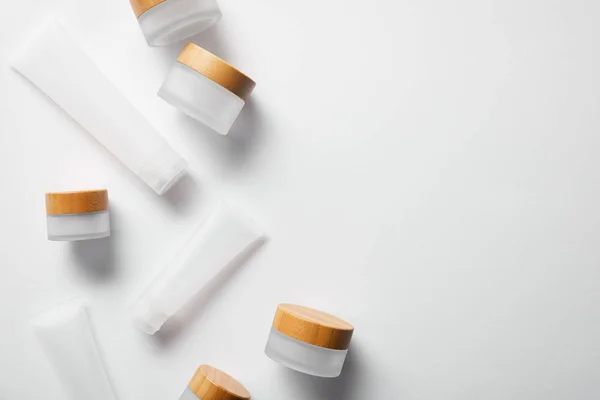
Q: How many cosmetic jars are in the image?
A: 5